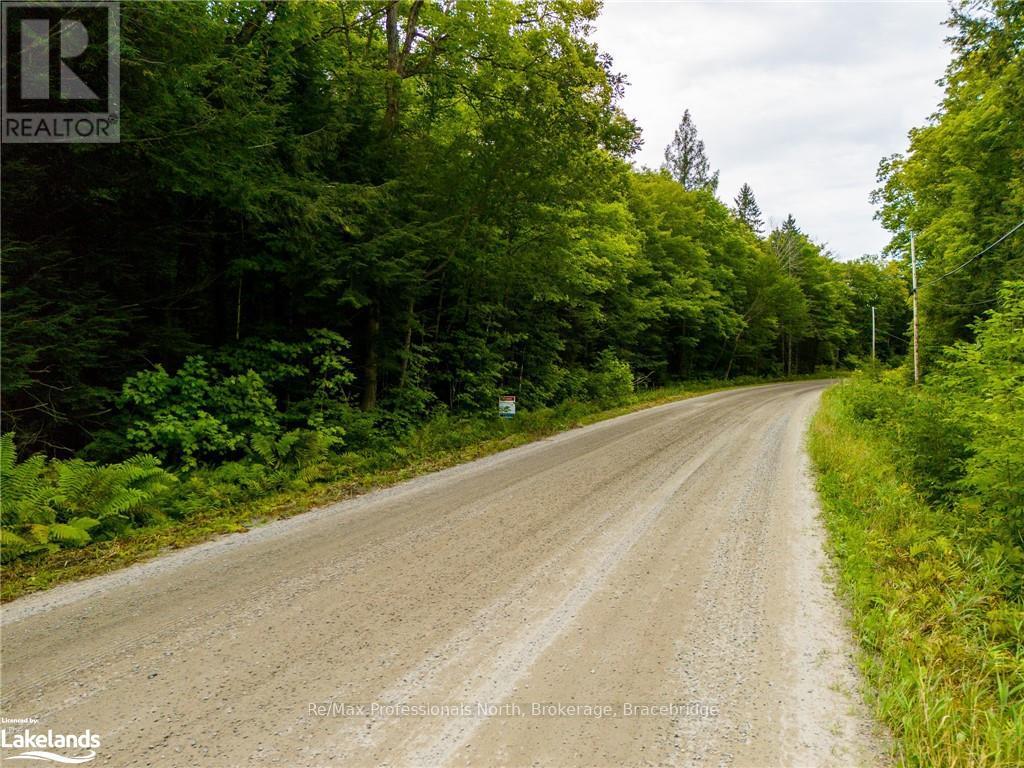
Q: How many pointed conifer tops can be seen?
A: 3